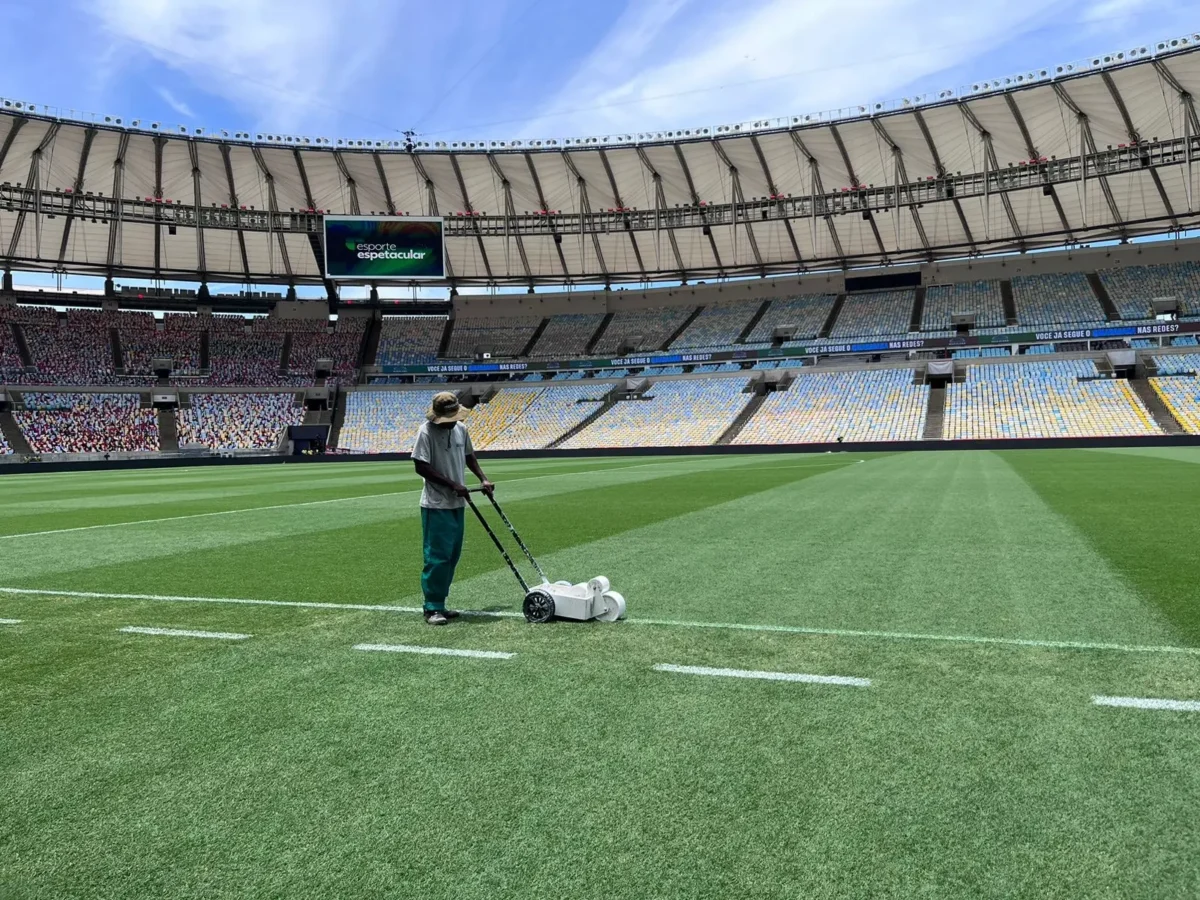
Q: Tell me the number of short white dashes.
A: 5